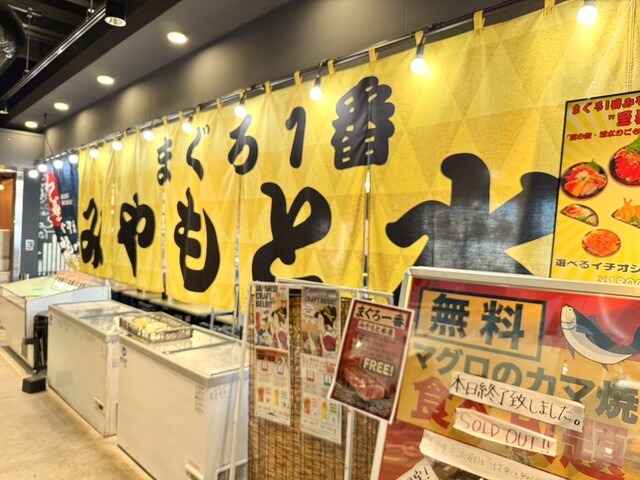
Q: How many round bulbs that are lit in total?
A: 12